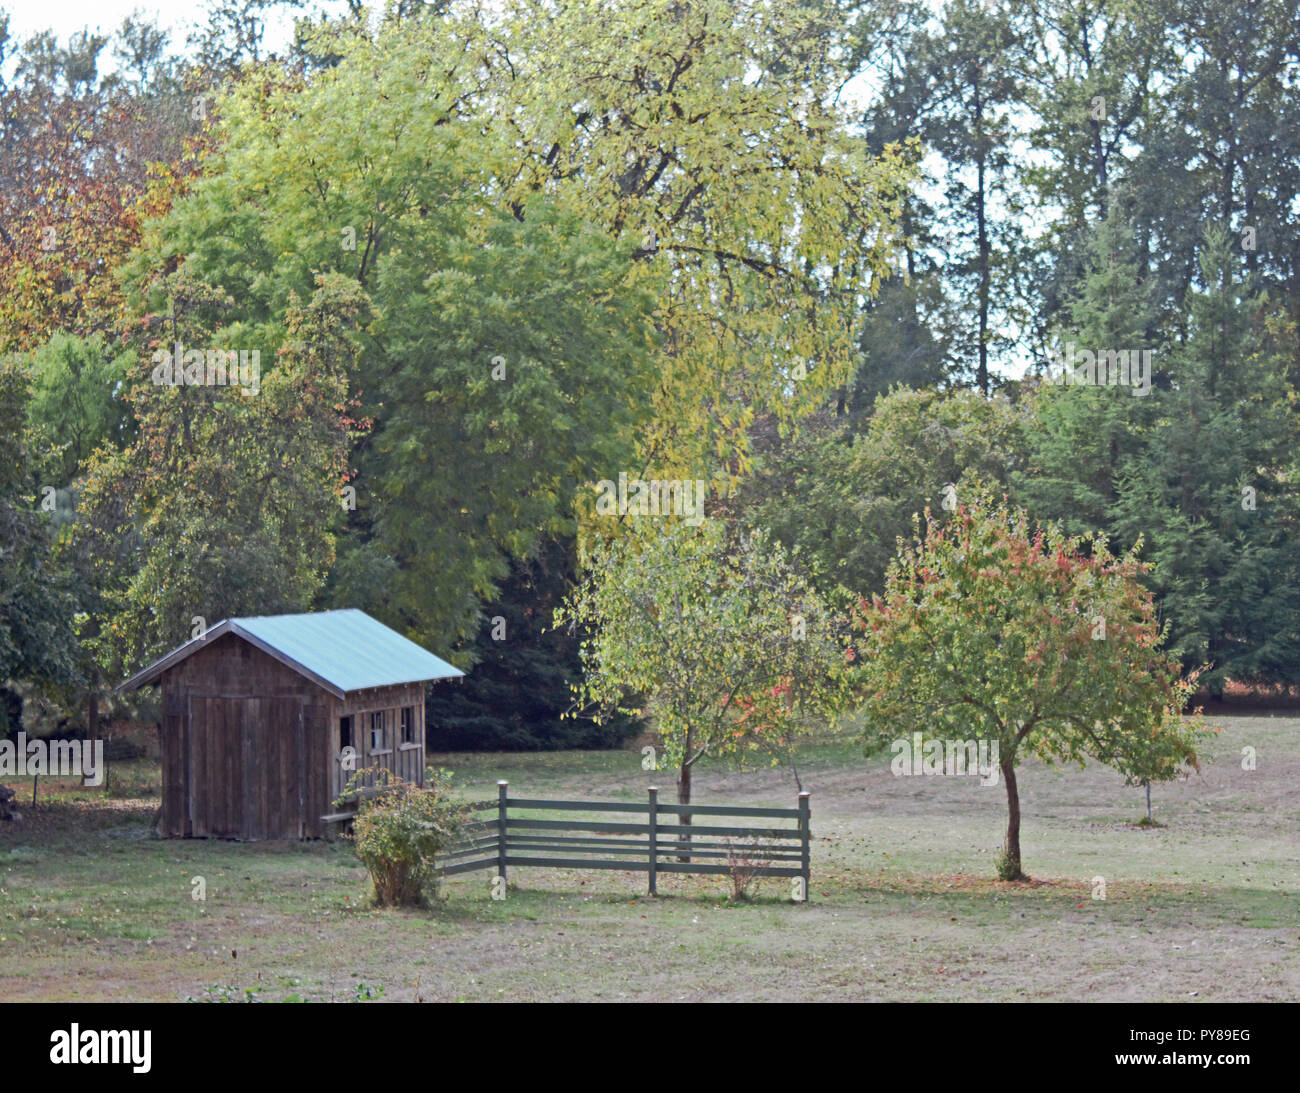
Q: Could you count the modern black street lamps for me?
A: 0